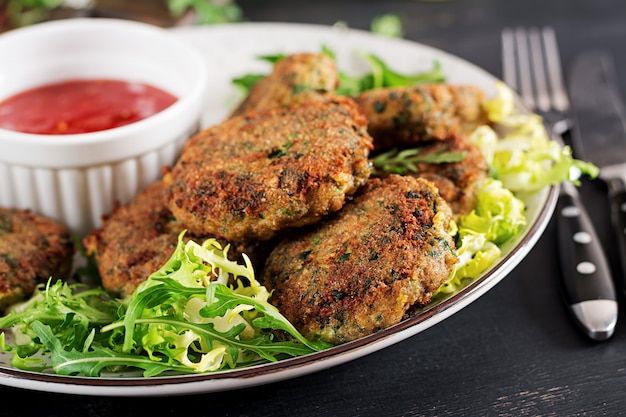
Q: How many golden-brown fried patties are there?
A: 7